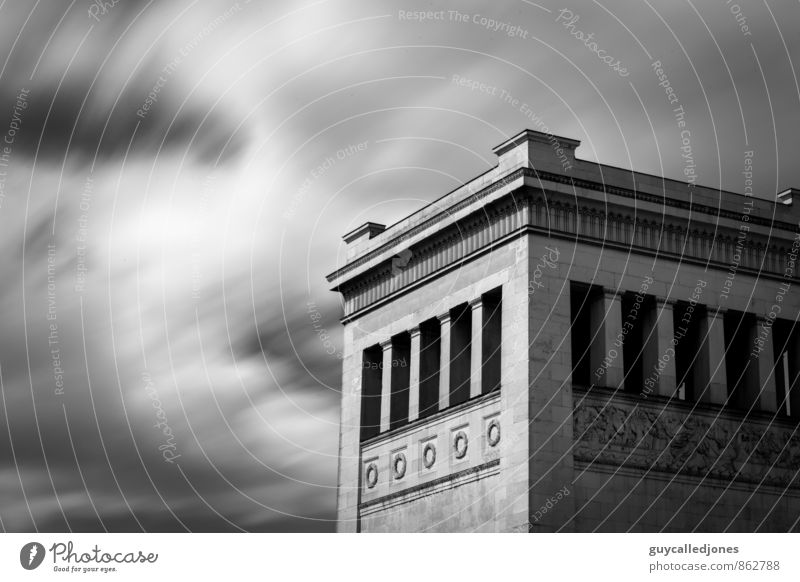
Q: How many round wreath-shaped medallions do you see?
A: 5